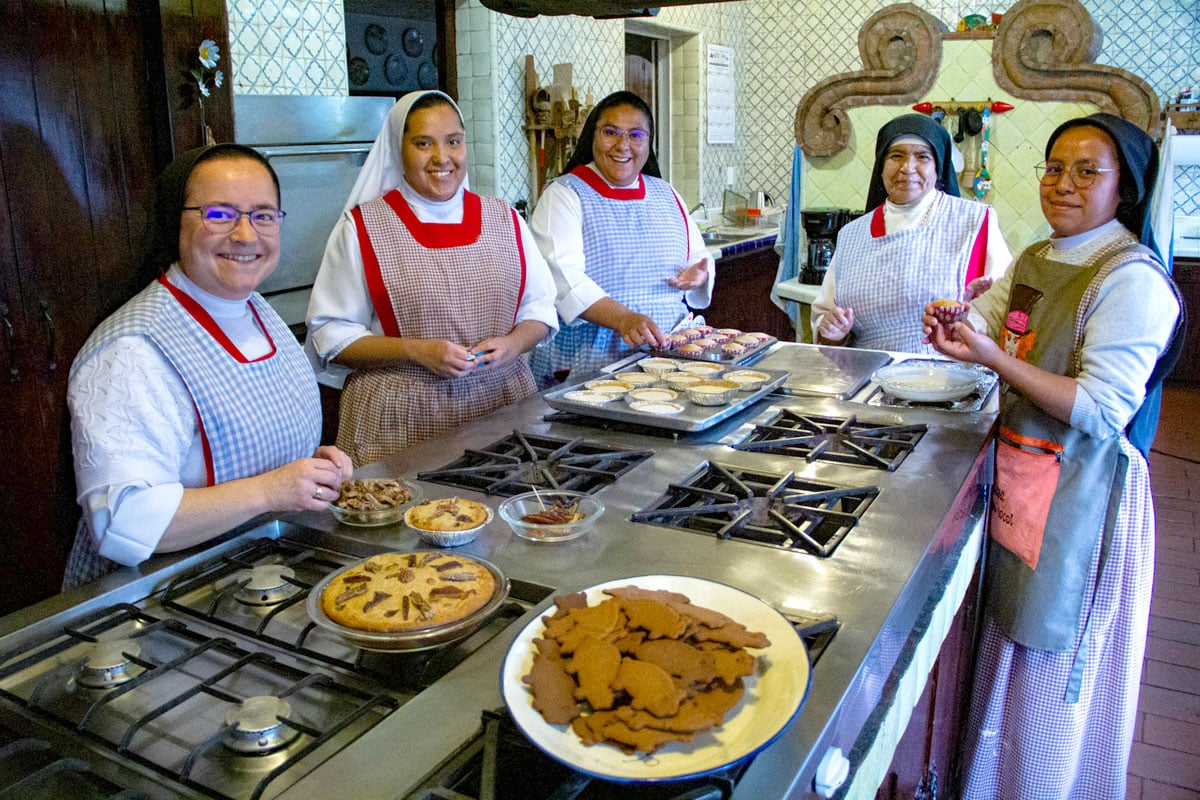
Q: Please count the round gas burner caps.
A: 3